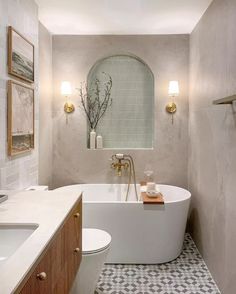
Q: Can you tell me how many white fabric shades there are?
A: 2